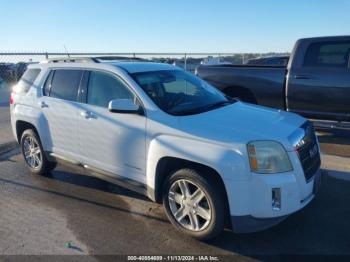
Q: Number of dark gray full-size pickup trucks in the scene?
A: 1